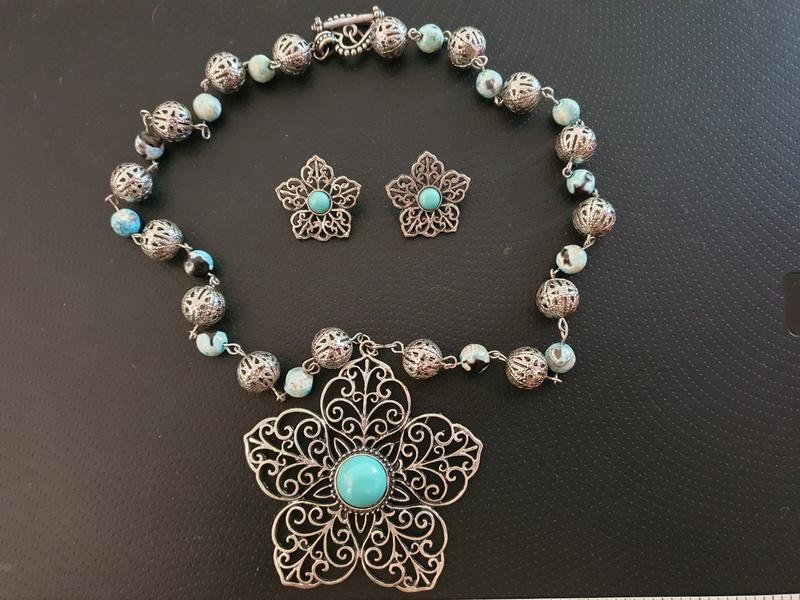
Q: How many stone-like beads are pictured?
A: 14